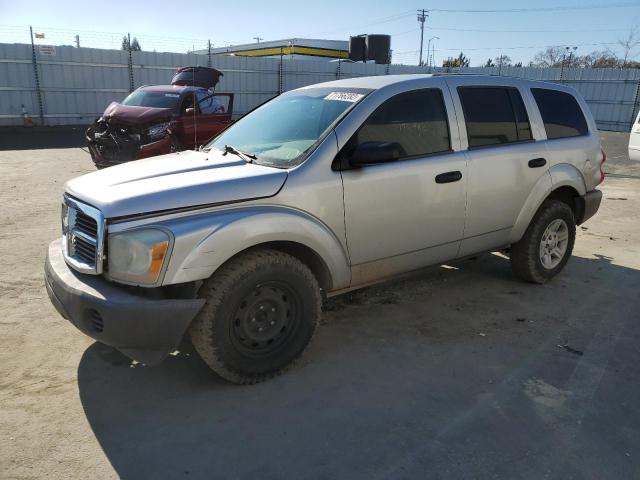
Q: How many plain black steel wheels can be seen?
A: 1